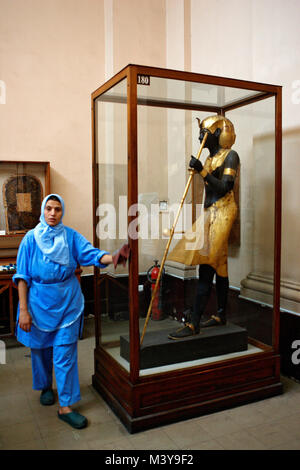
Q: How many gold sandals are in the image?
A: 2